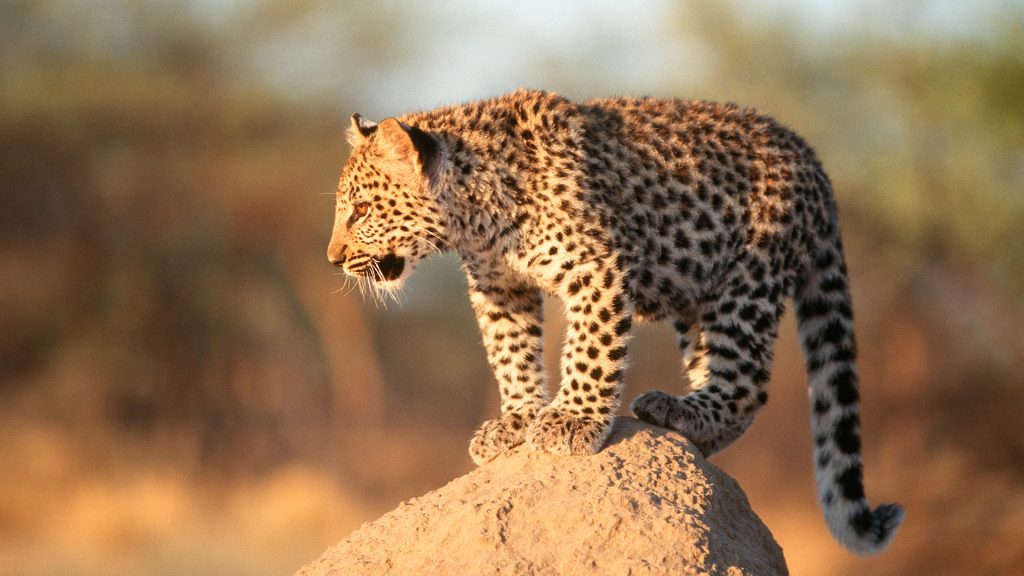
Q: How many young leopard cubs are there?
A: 1